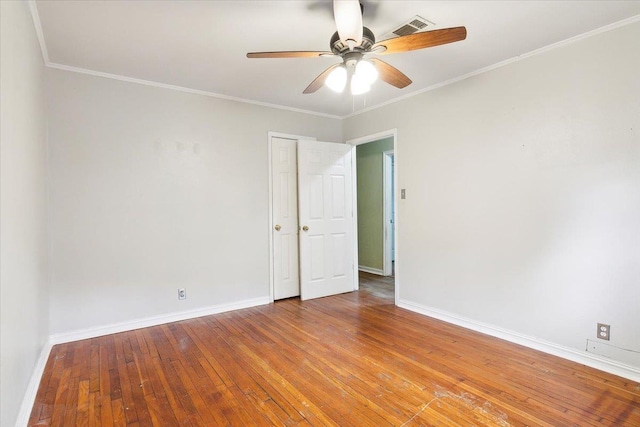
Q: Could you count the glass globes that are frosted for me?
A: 3